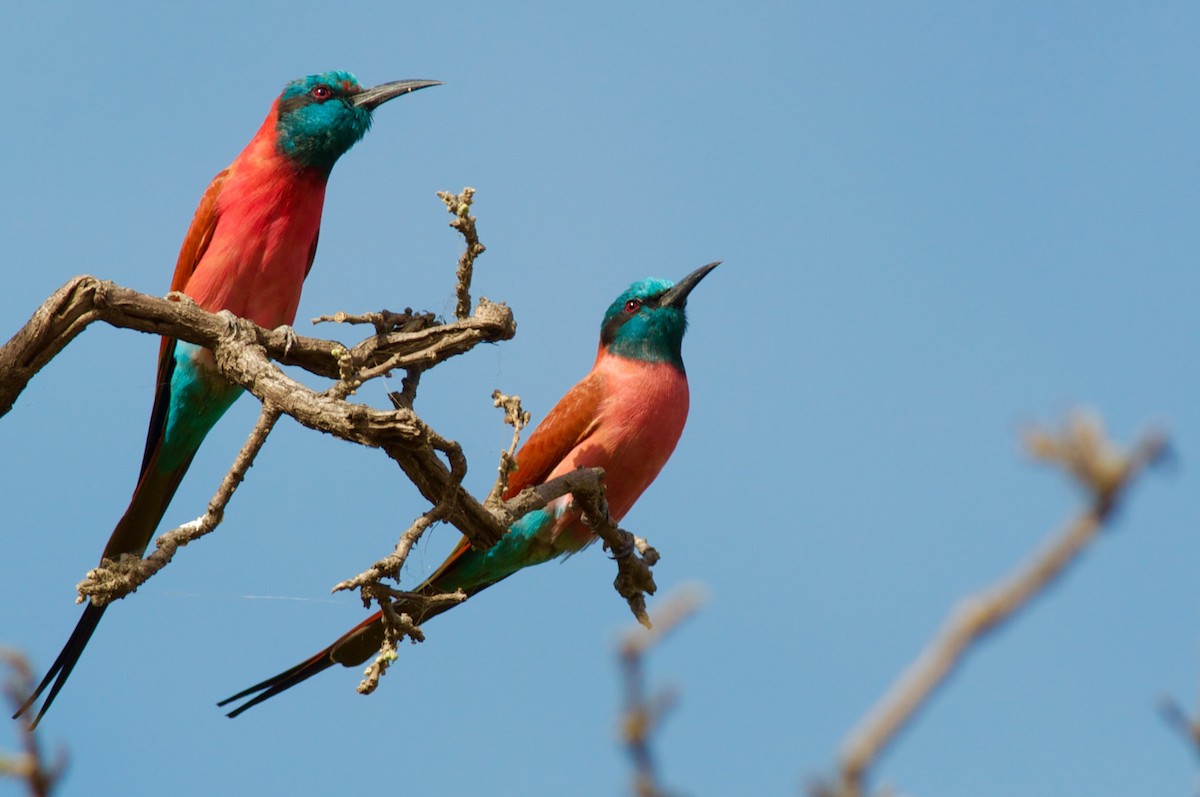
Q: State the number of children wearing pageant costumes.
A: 0